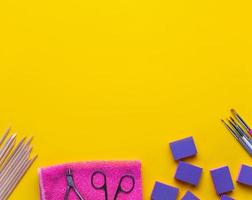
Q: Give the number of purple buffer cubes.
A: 7